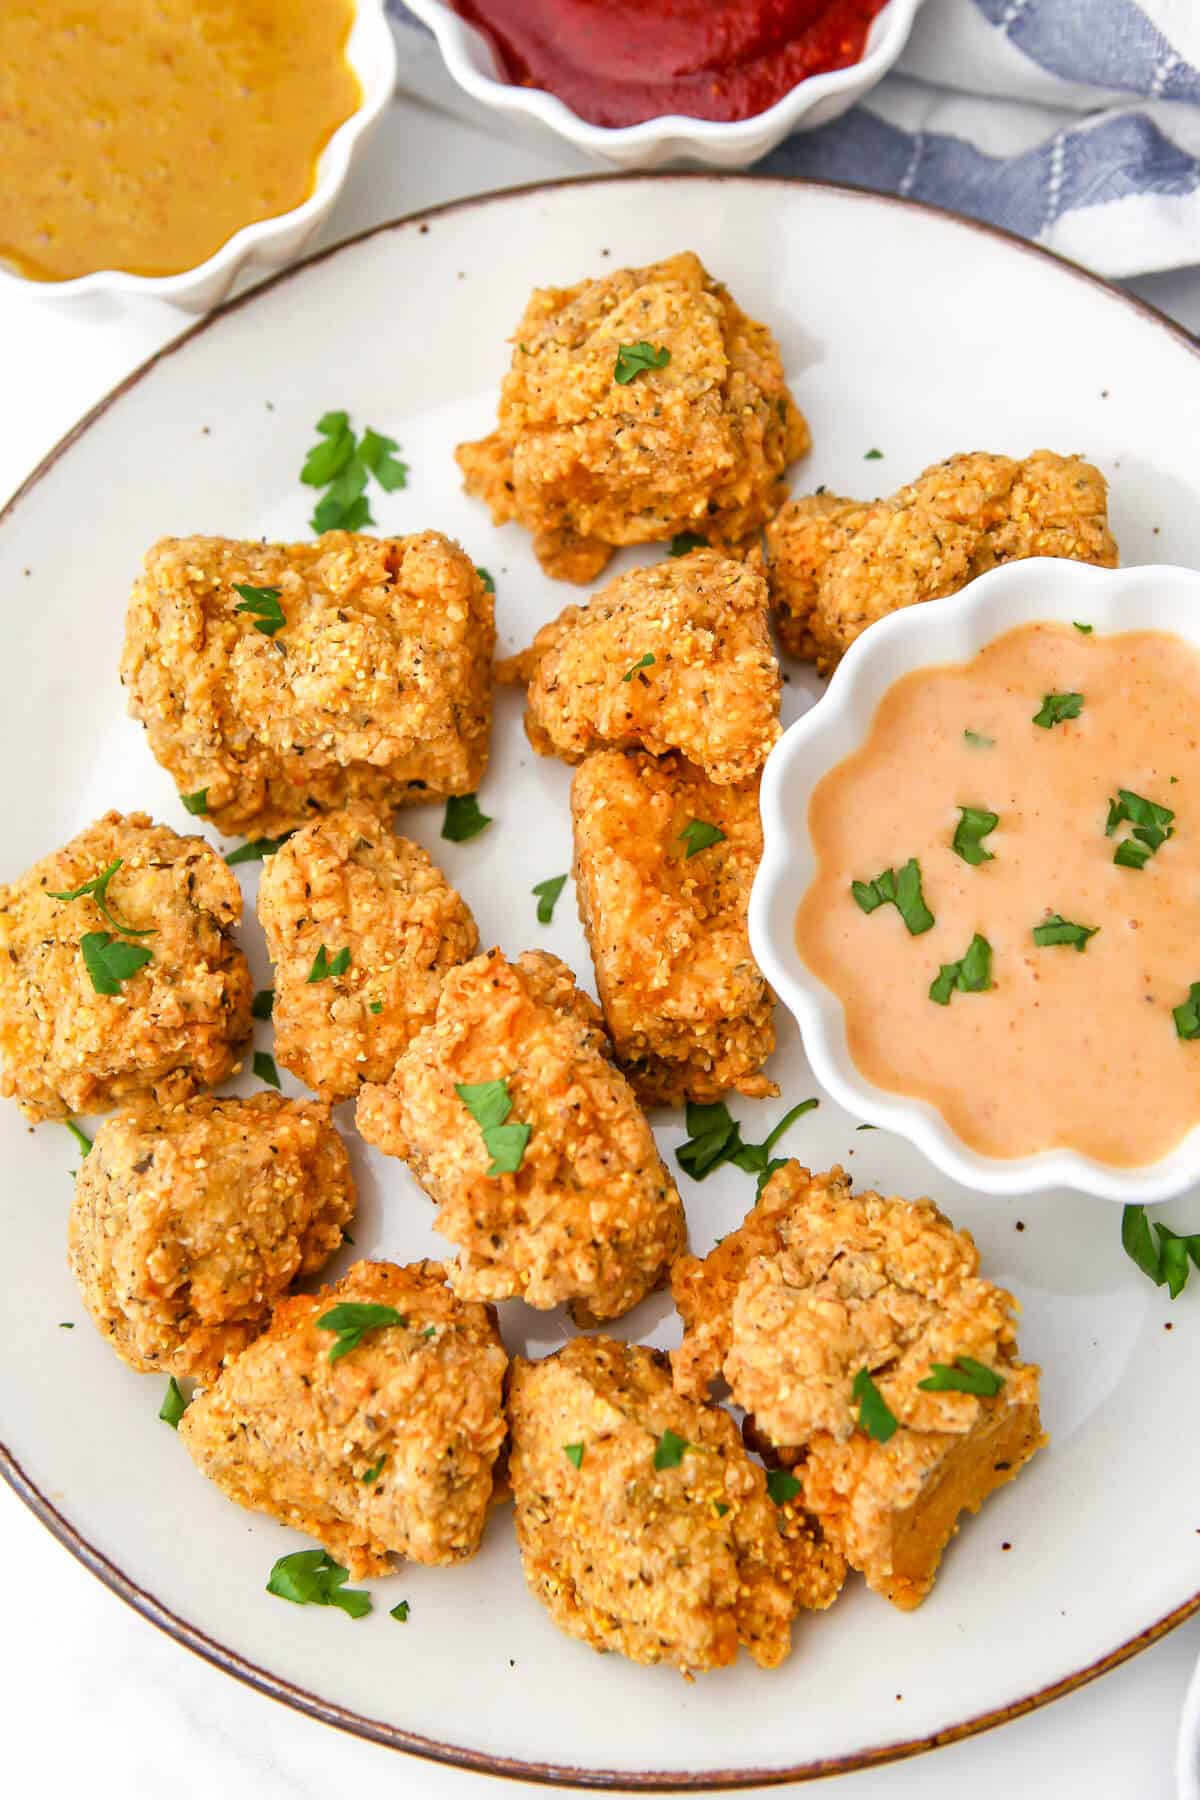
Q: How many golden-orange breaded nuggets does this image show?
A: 12